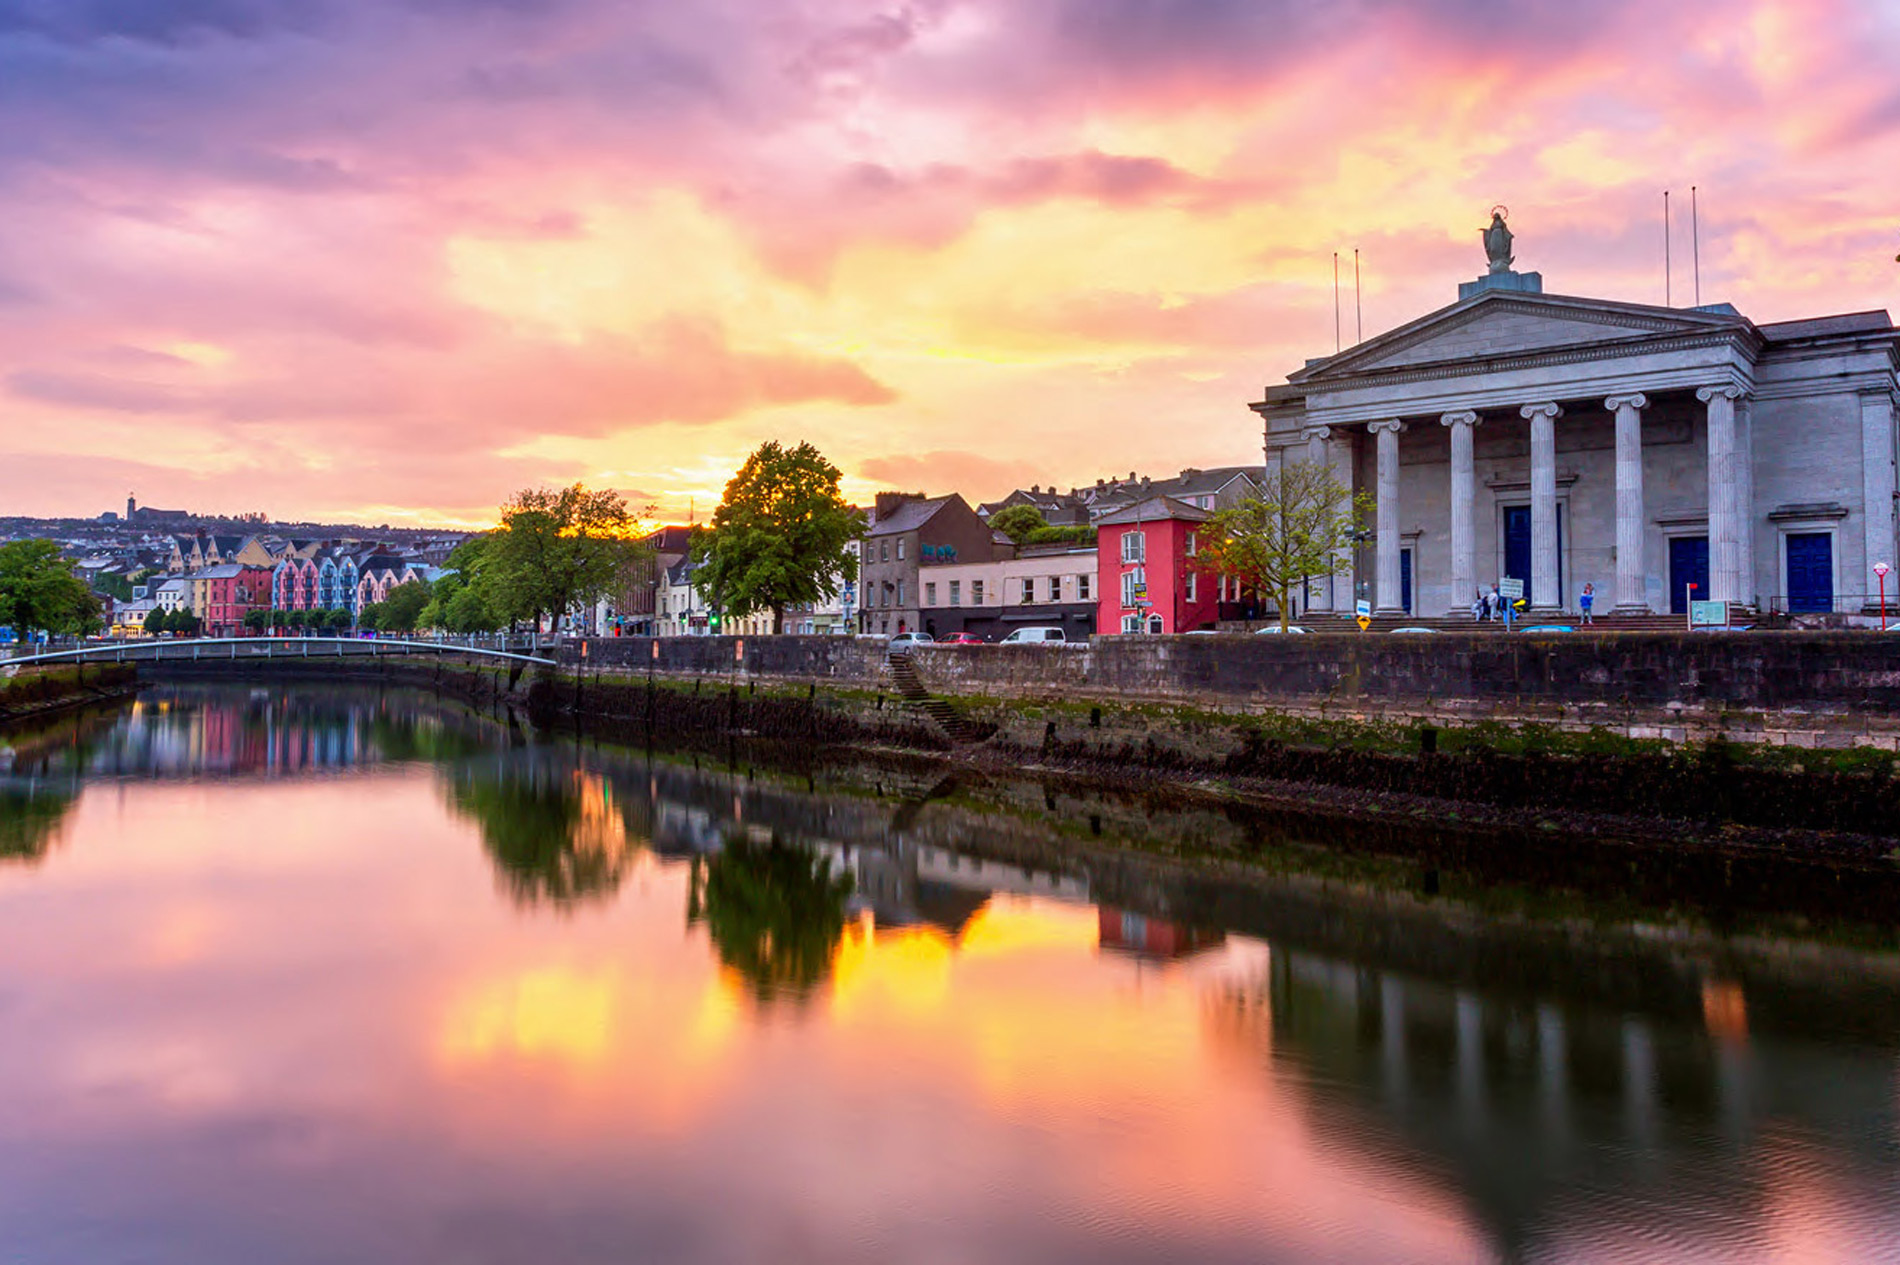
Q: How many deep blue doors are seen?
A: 4